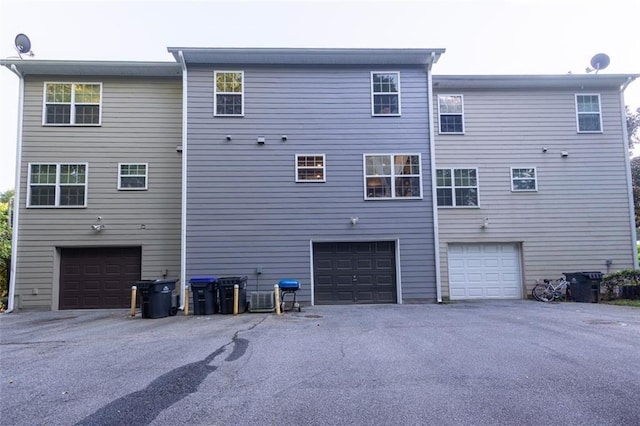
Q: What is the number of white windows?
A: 11